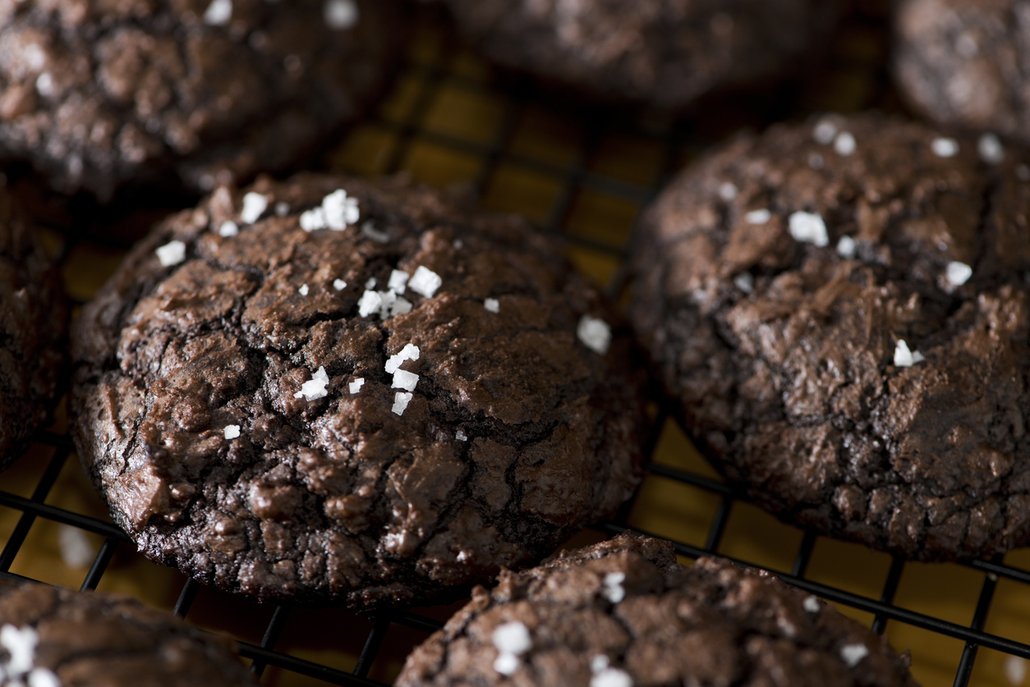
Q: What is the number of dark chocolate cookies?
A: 8